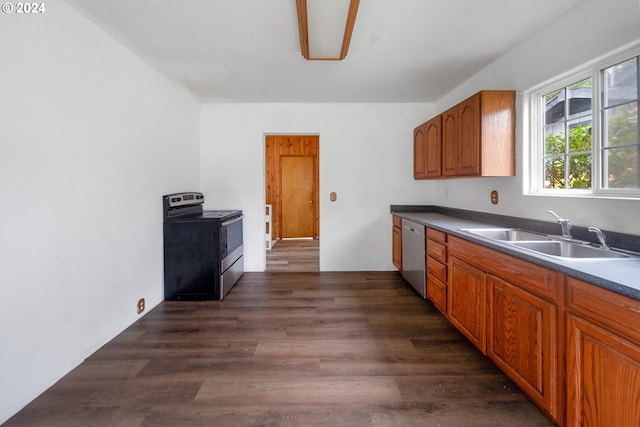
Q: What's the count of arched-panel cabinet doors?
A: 4